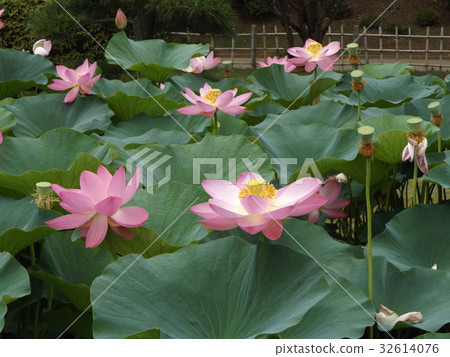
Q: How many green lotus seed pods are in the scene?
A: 7